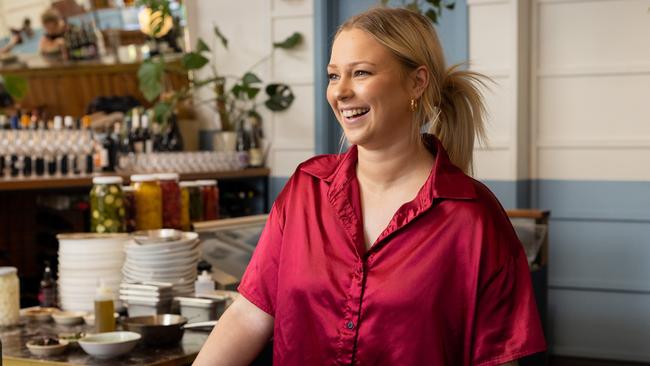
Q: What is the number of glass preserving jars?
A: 7